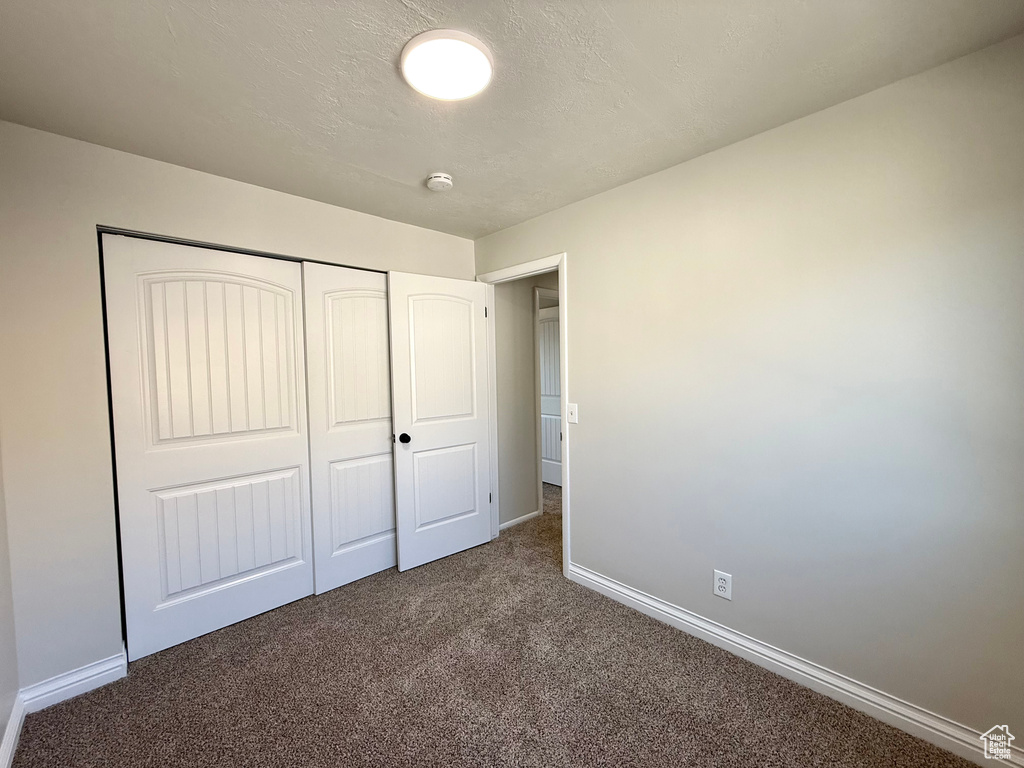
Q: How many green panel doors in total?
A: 0